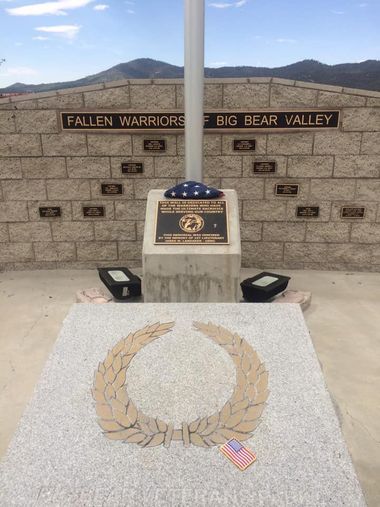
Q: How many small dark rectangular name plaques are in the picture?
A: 10